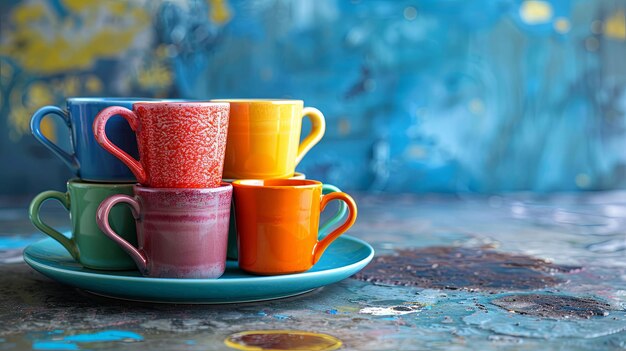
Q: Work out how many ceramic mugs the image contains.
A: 7